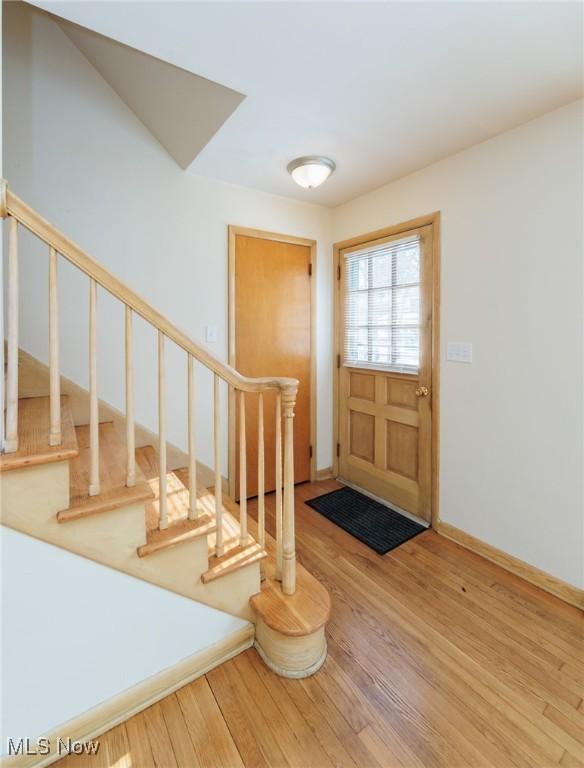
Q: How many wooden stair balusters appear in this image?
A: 10